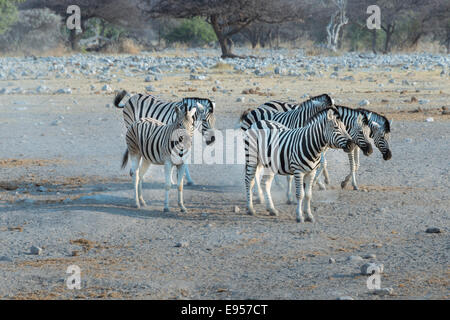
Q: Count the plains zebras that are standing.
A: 6